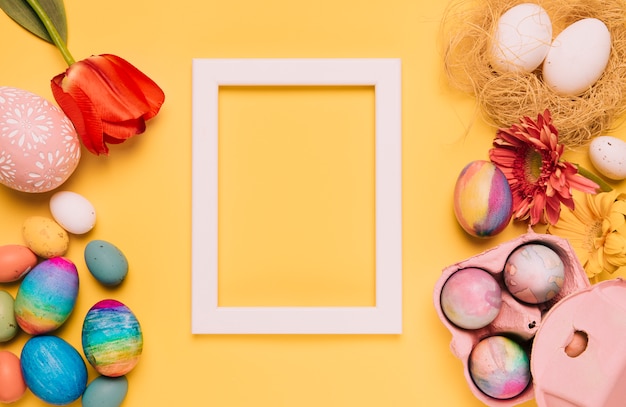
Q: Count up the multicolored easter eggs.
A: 6